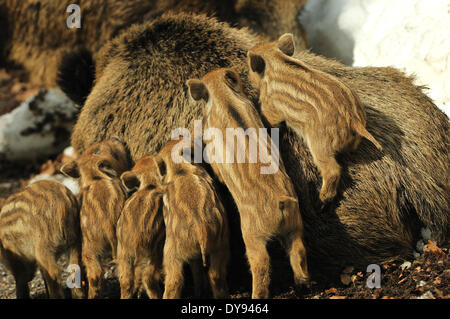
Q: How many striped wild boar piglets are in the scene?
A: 6